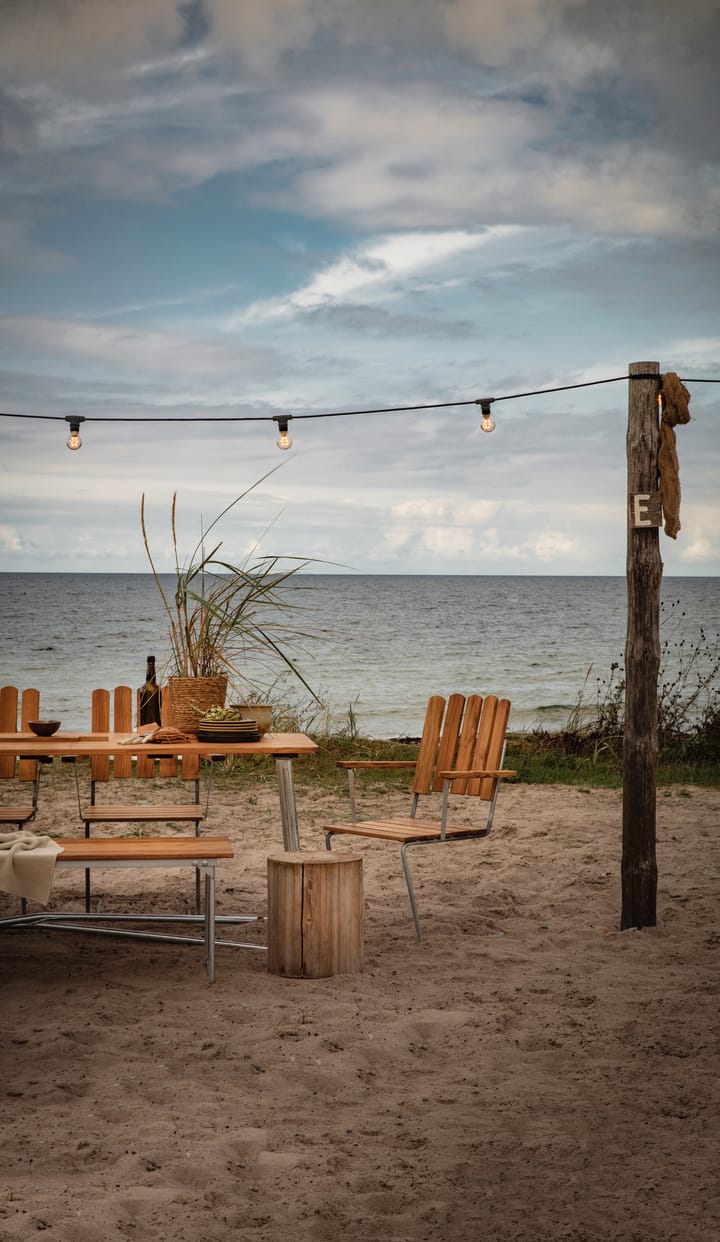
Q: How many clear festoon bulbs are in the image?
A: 3